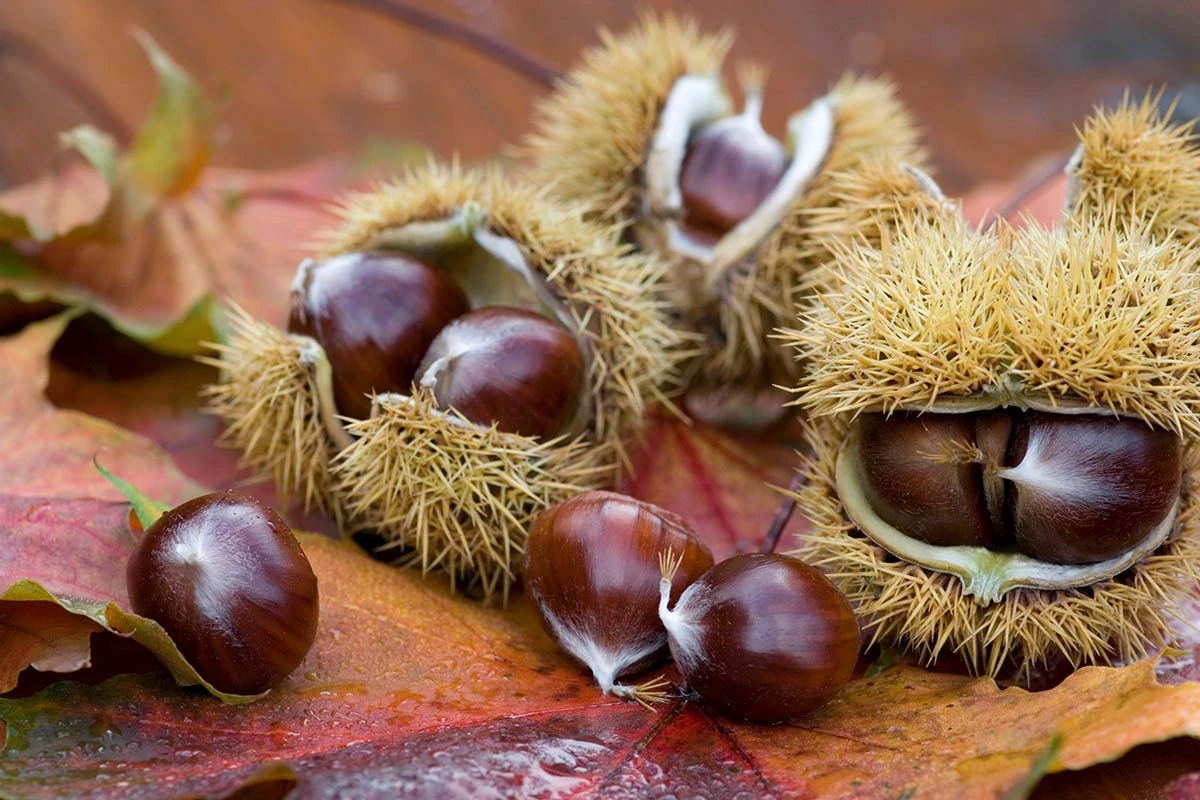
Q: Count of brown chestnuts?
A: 8